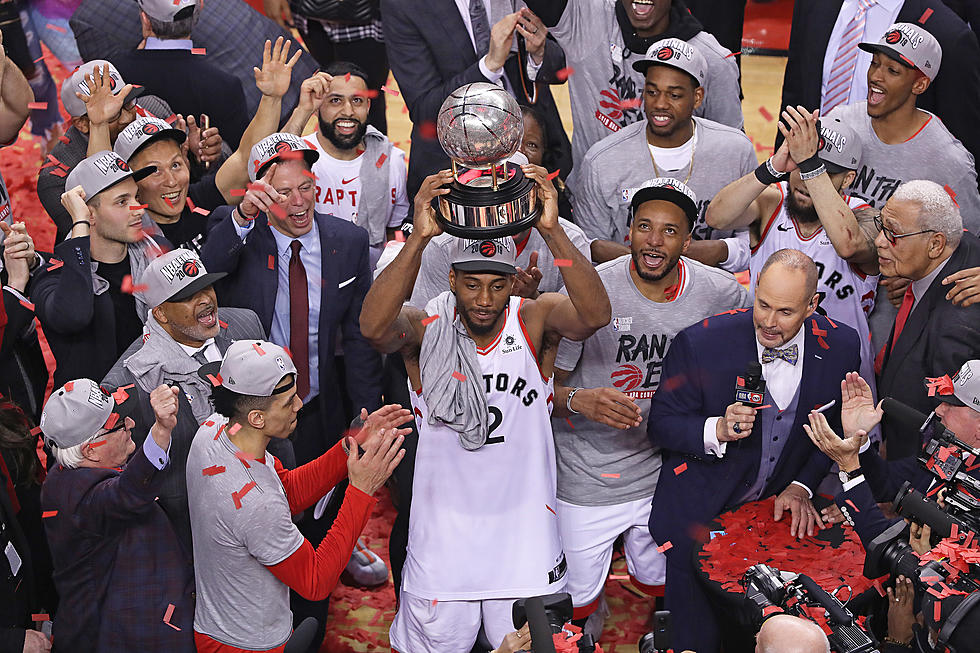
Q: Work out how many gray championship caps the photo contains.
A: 14